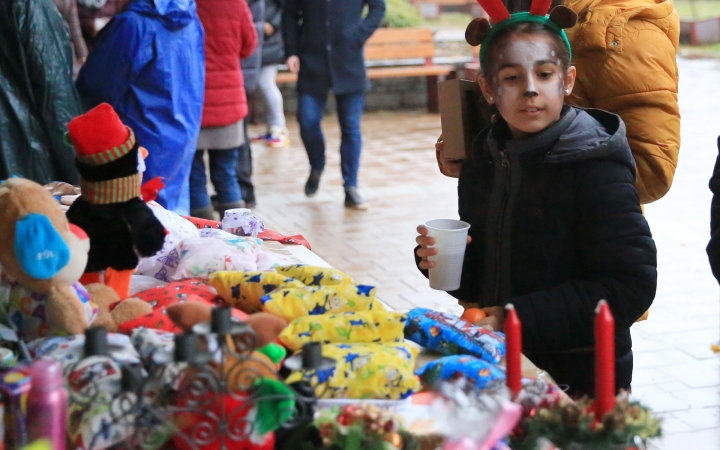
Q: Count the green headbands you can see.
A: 1